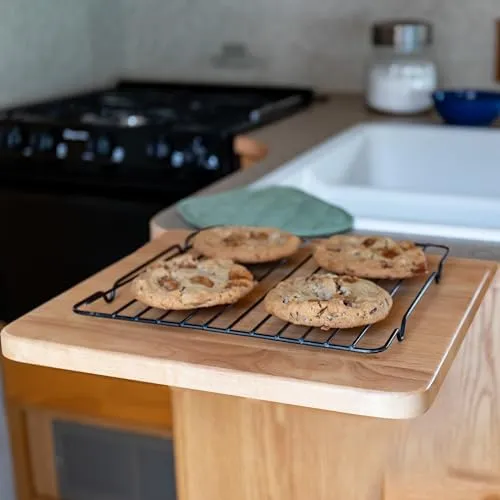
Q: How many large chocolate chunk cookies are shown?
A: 4